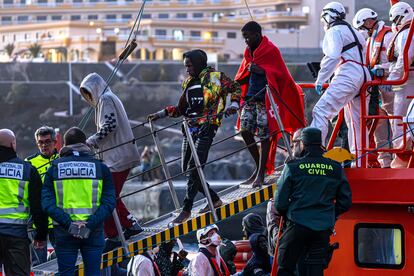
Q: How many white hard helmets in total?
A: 4